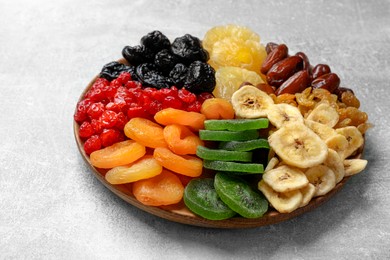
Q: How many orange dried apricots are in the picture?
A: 8